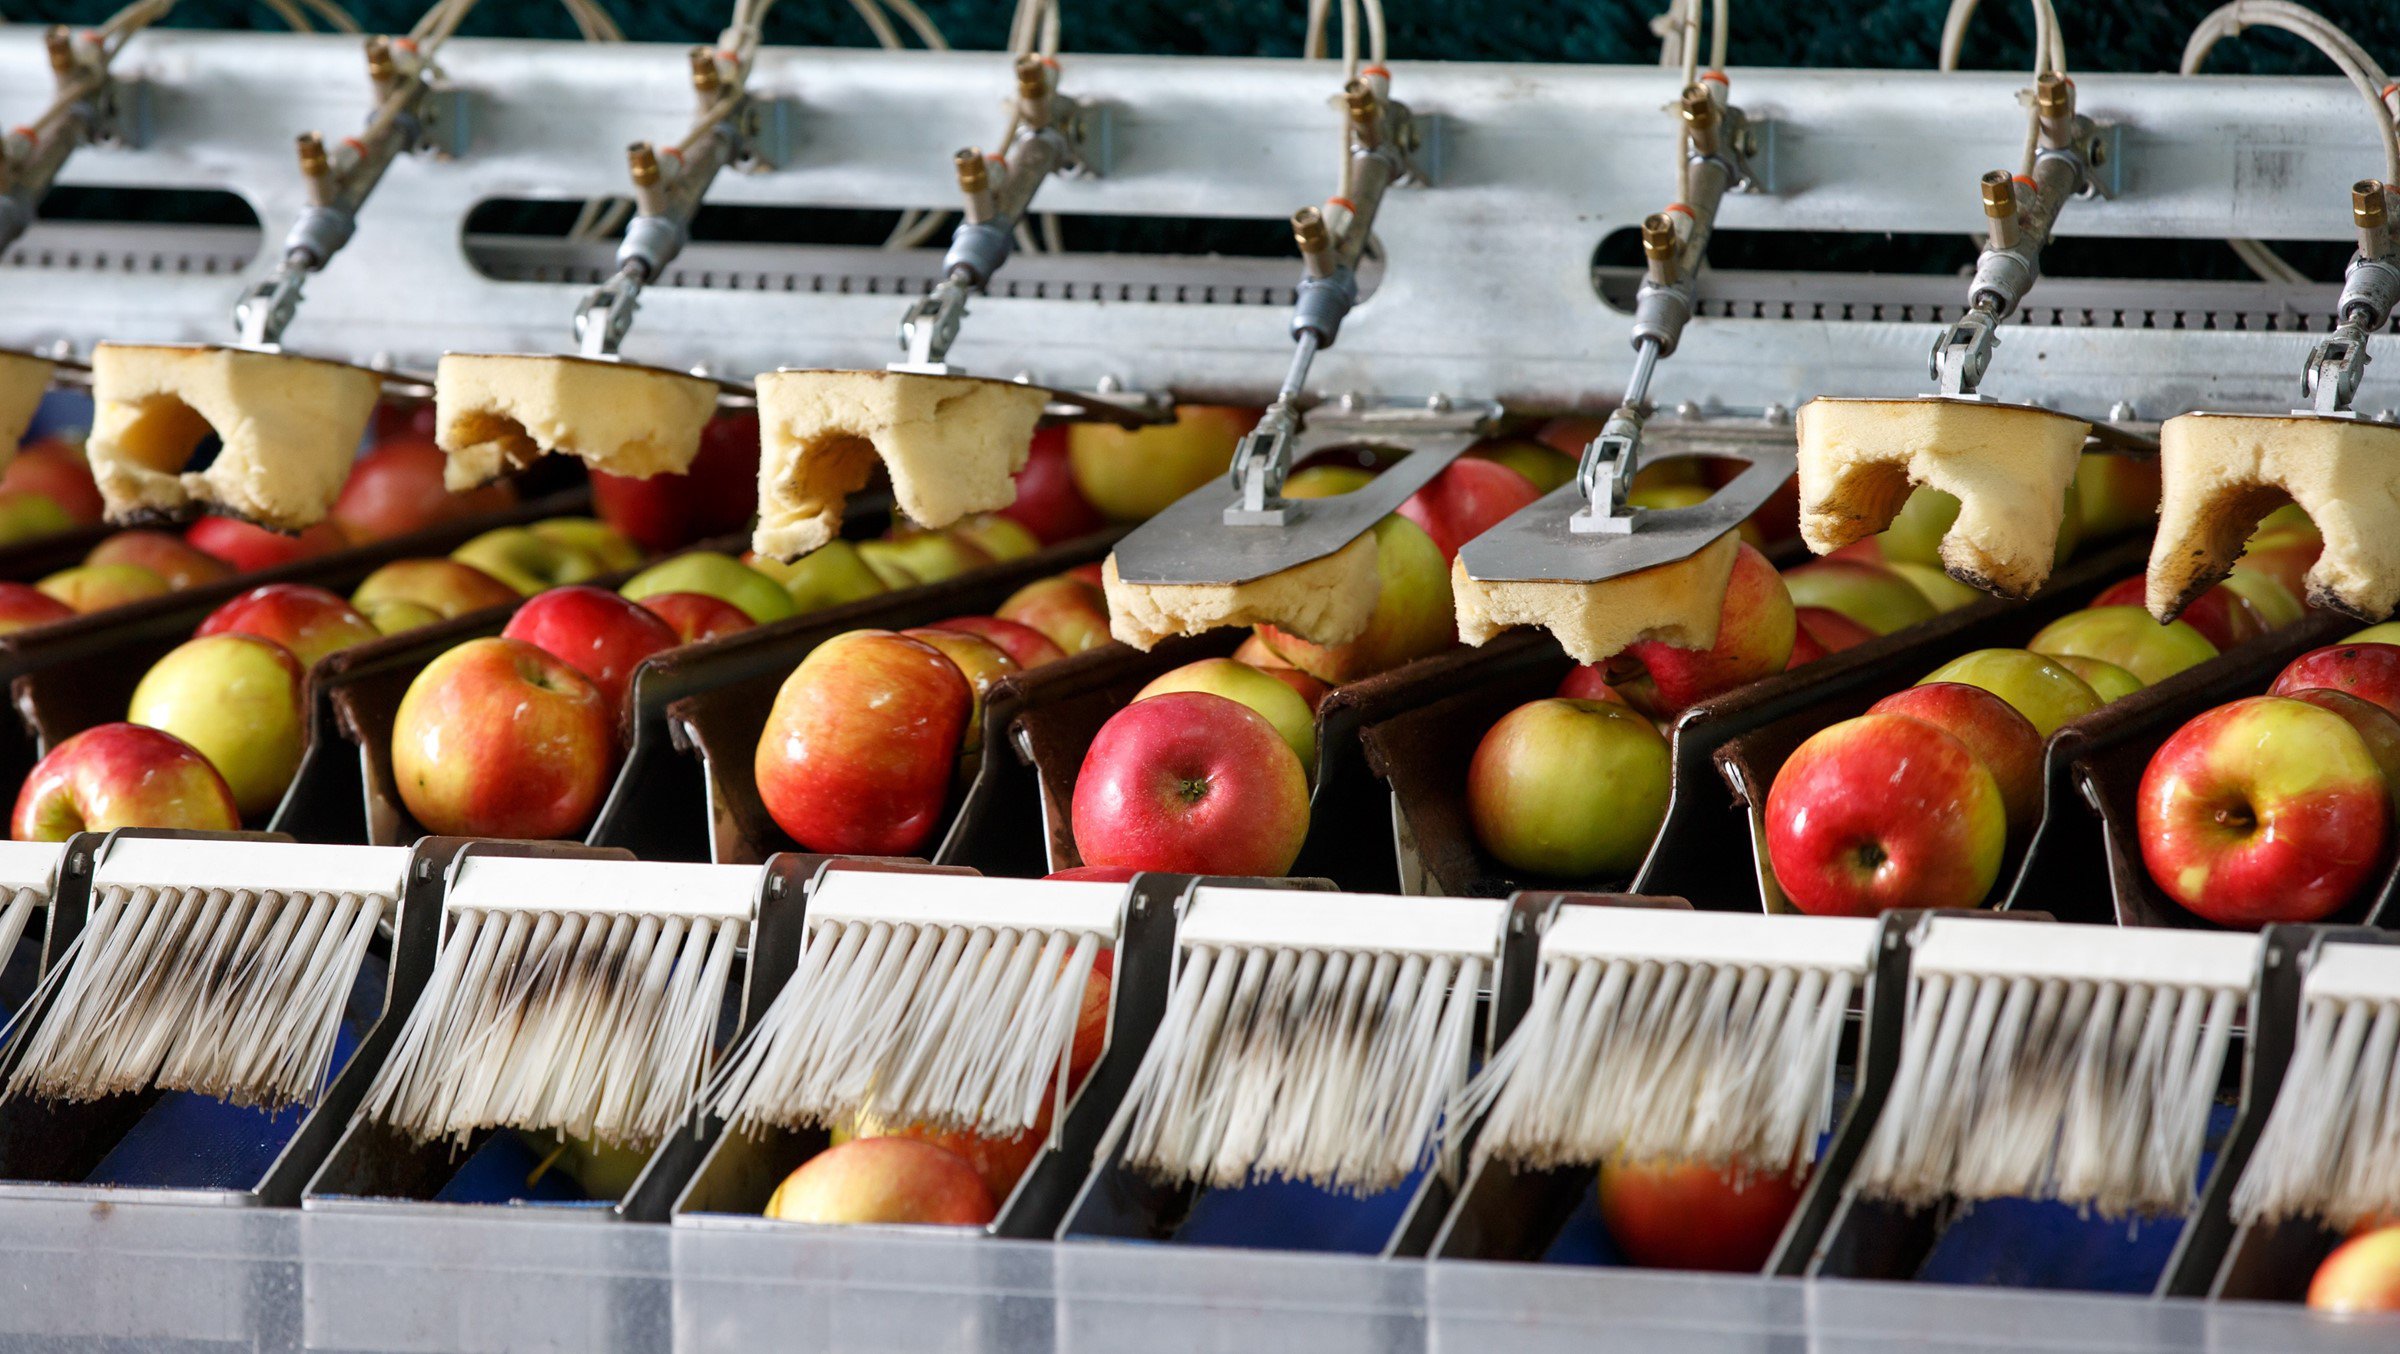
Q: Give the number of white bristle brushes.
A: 8